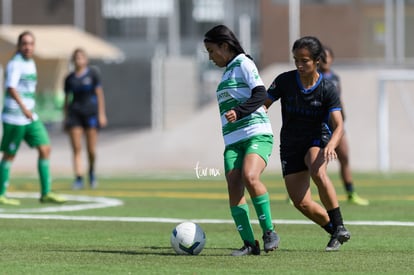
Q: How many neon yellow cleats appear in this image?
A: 3